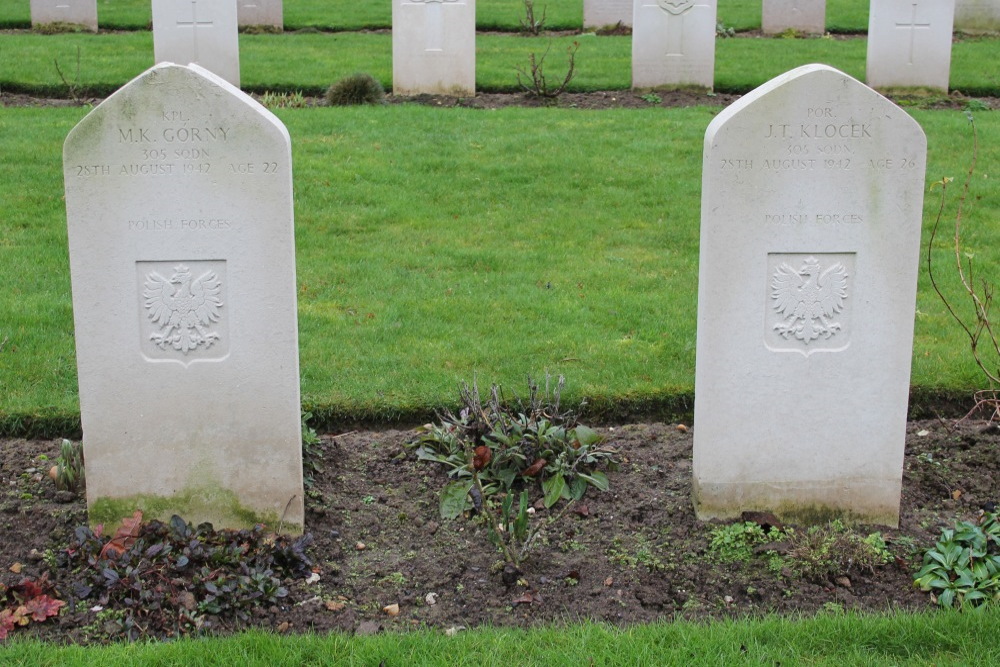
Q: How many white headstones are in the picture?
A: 11